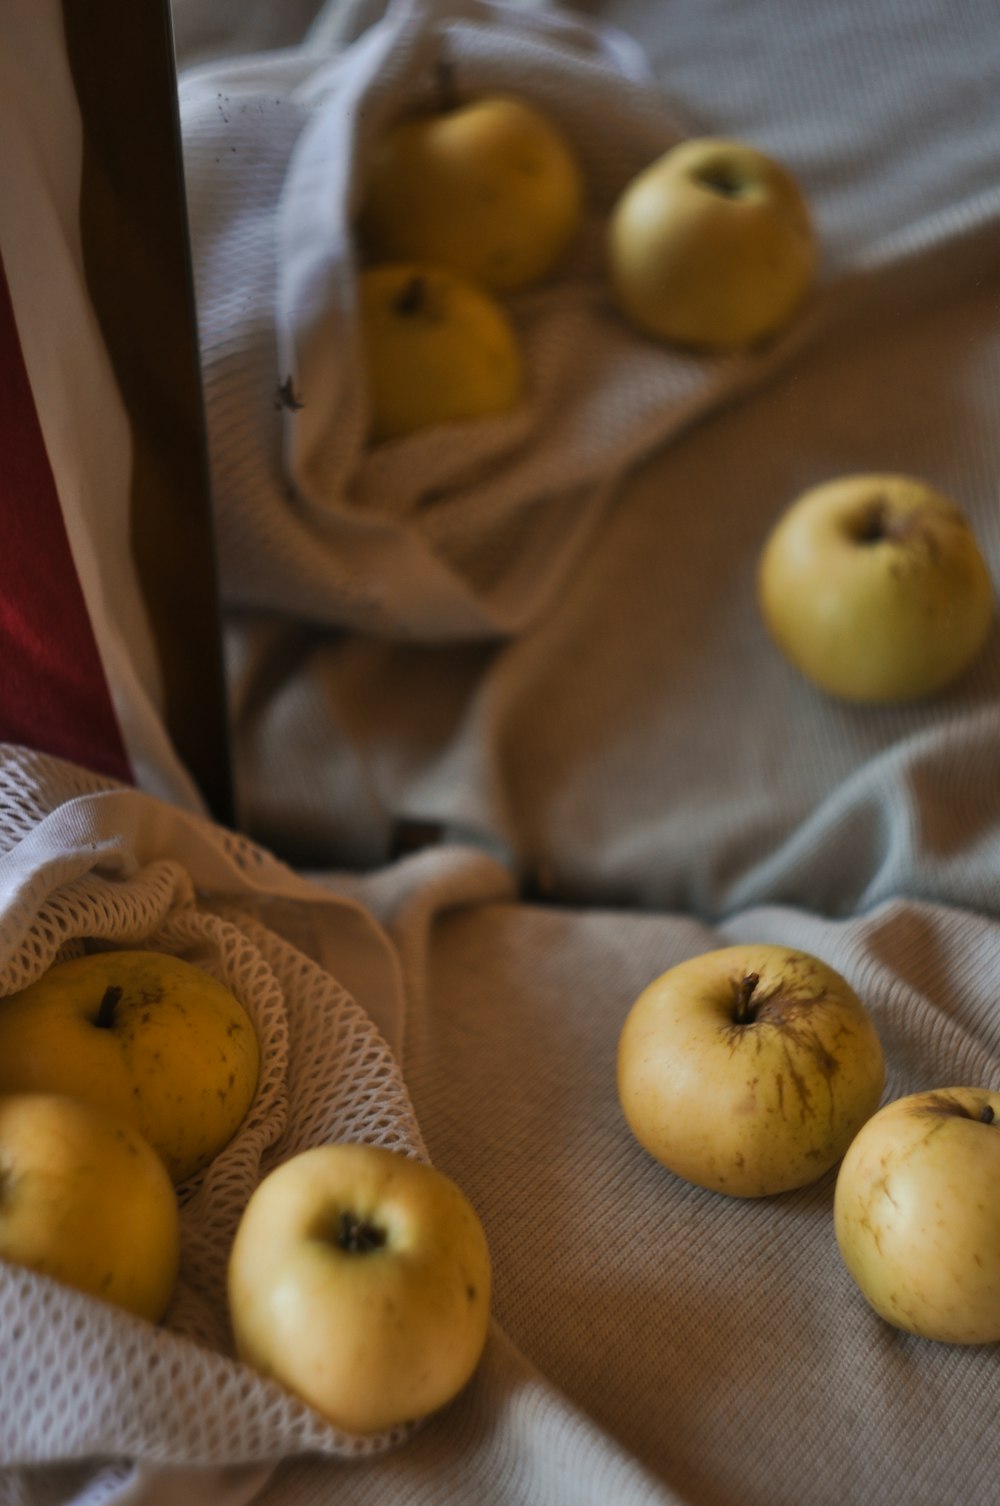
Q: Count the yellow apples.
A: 9